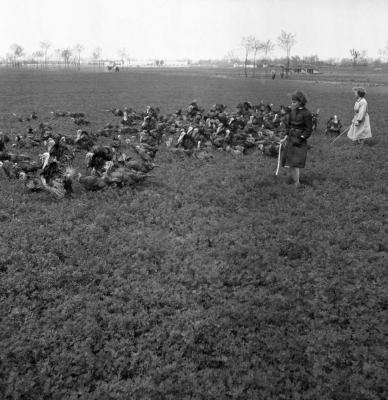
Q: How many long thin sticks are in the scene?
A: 2